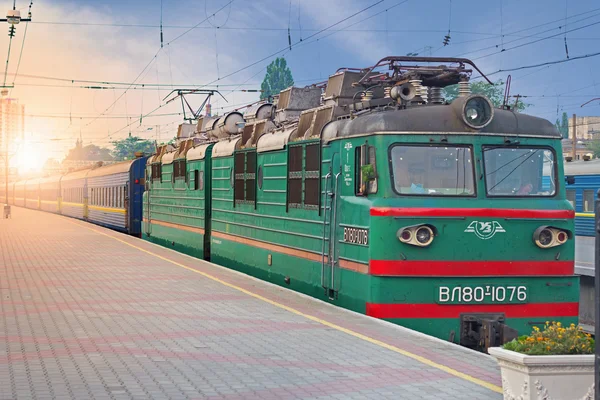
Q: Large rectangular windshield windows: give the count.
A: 2